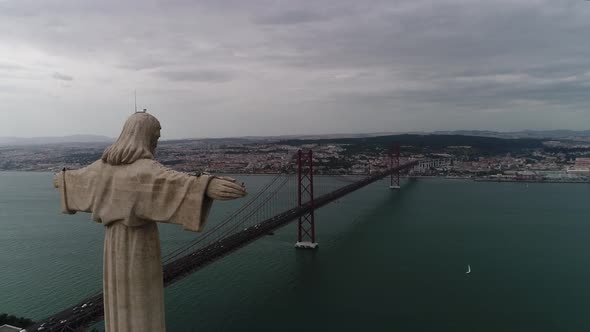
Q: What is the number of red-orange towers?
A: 2